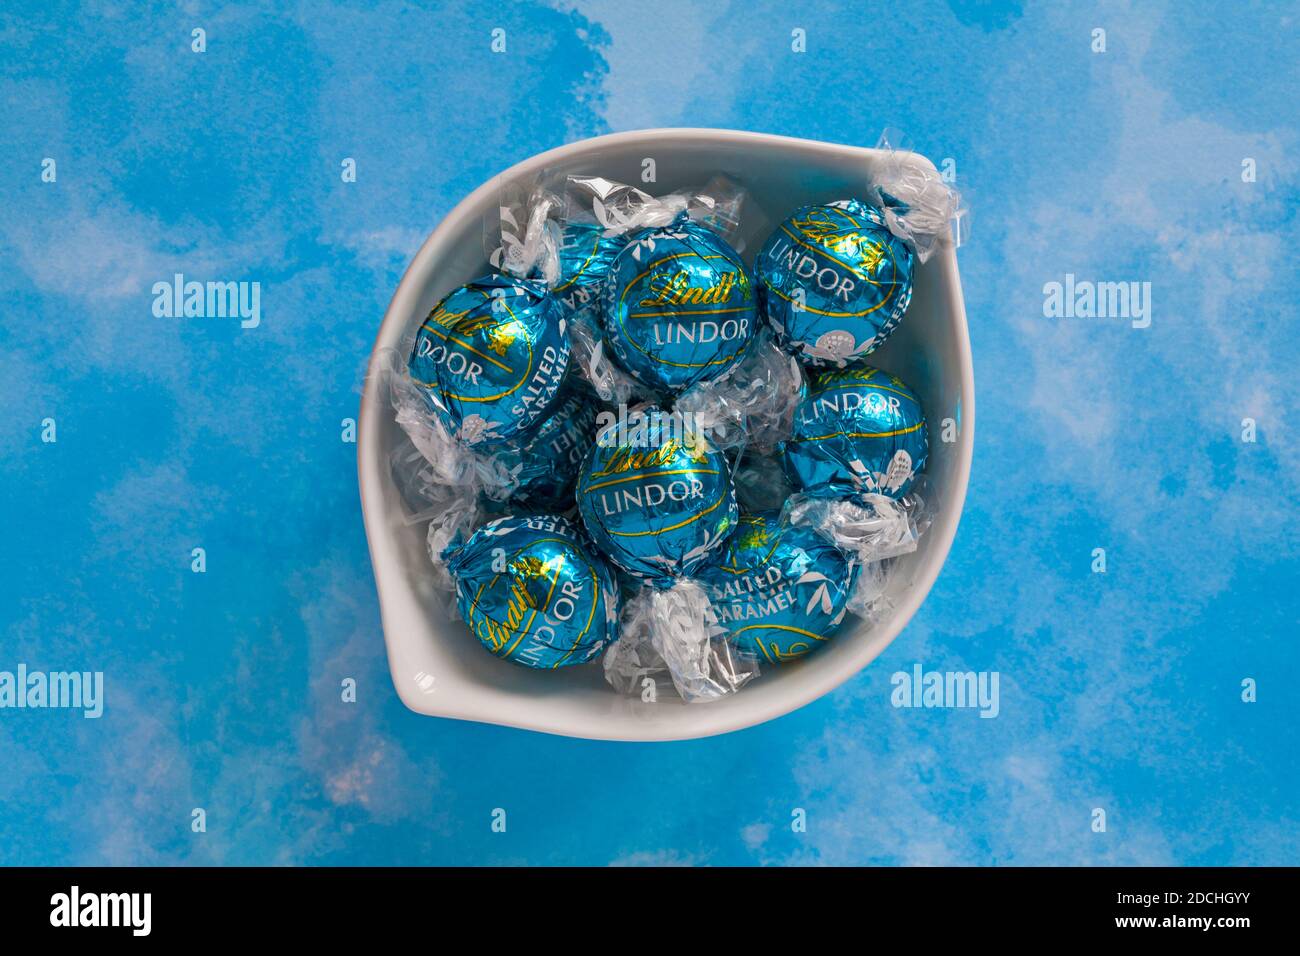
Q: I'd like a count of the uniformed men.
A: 0